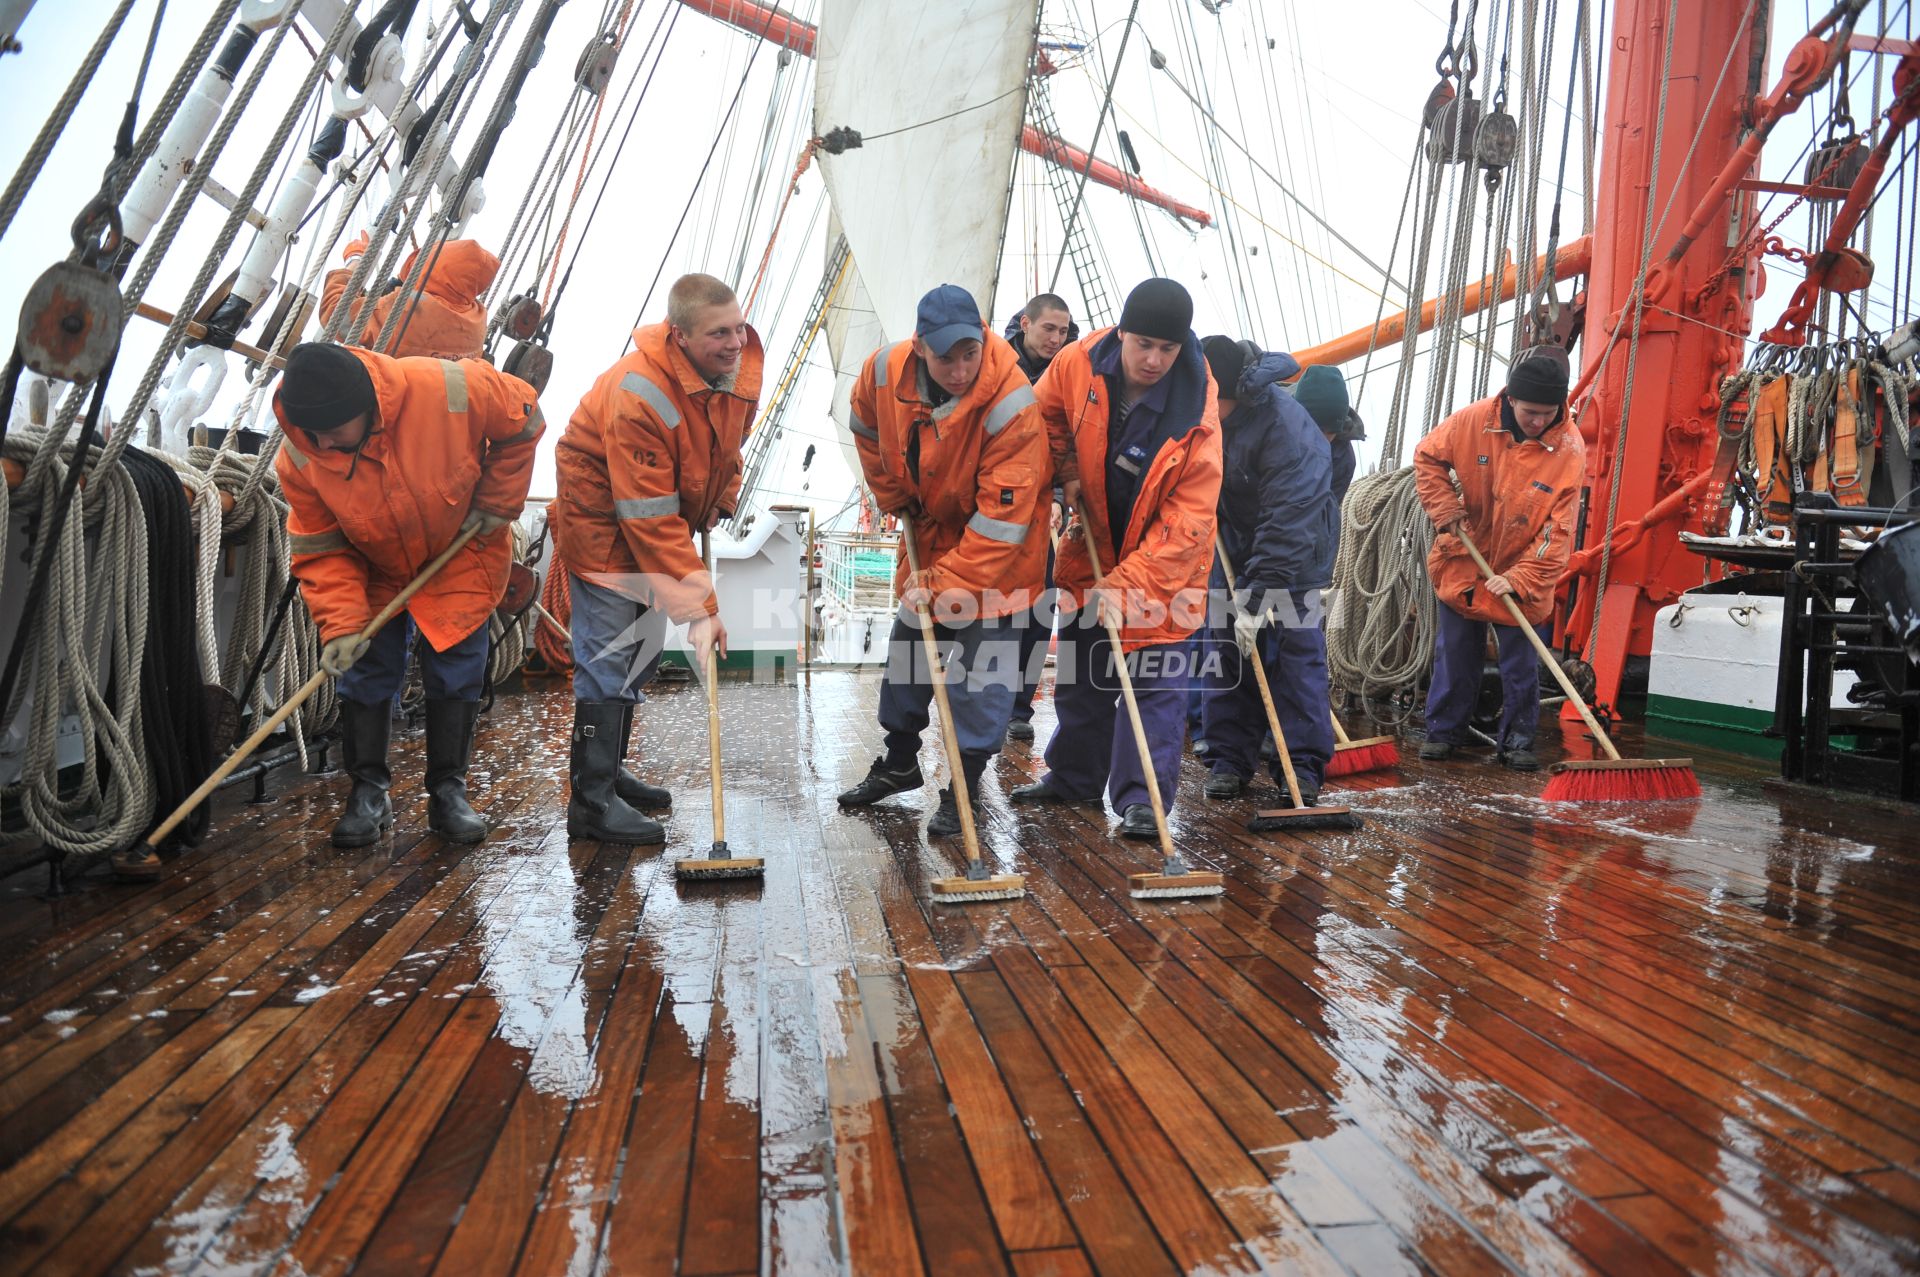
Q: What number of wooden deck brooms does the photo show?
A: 7